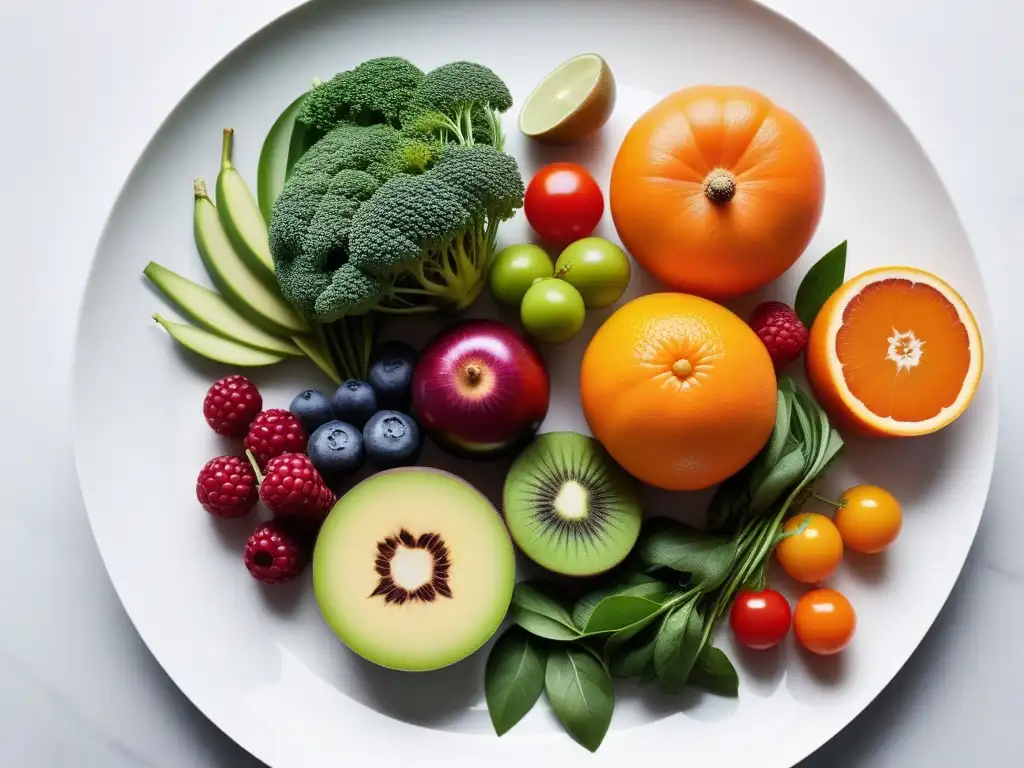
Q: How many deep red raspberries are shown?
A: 6